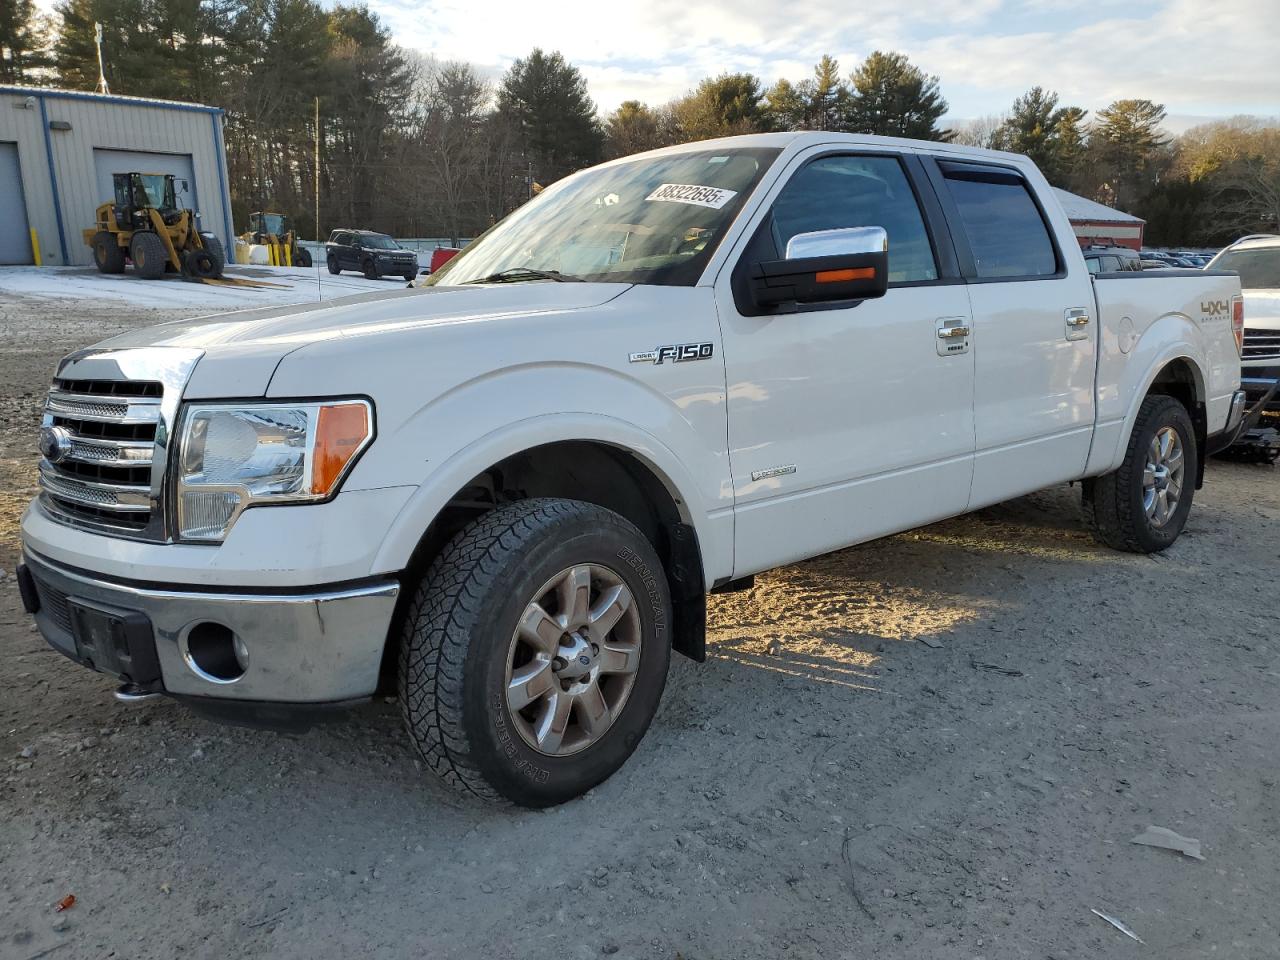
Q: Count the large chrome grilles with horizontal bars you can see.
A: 1